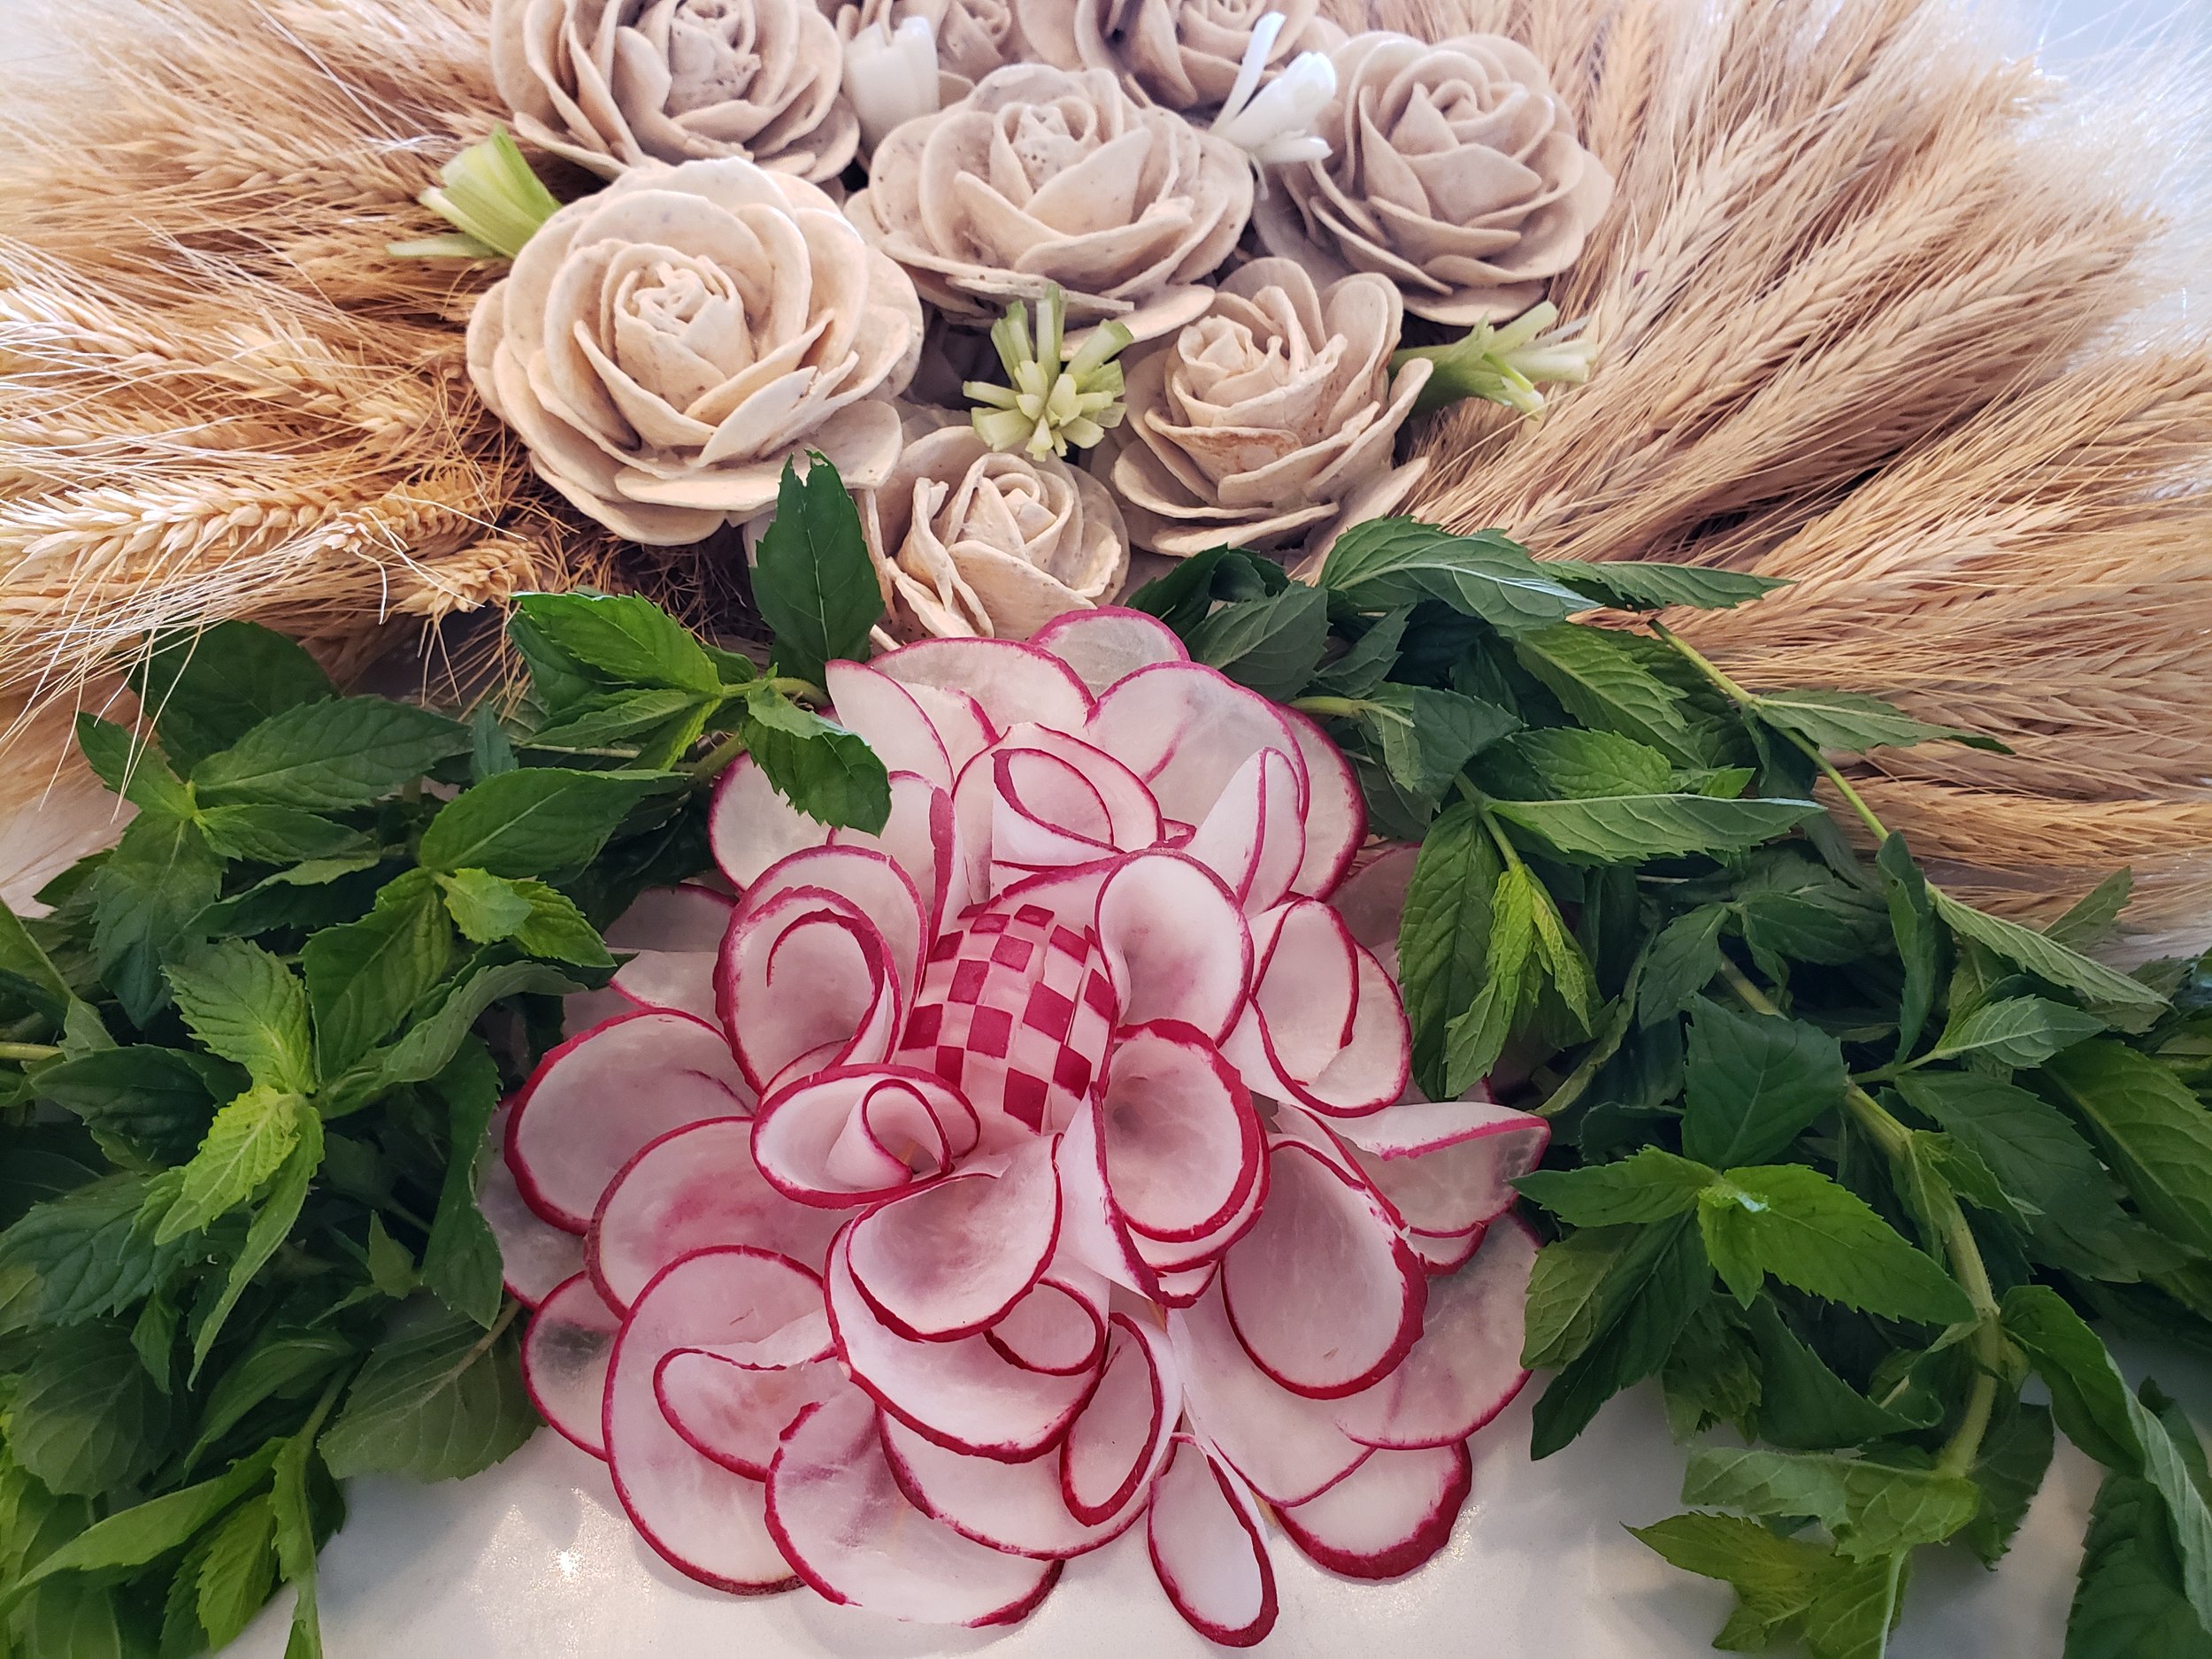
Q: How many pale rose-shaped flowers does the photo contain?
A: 8